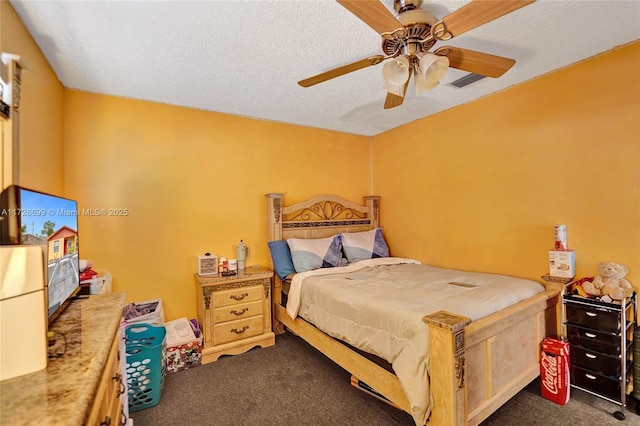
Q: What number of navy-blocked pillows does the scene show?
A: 2